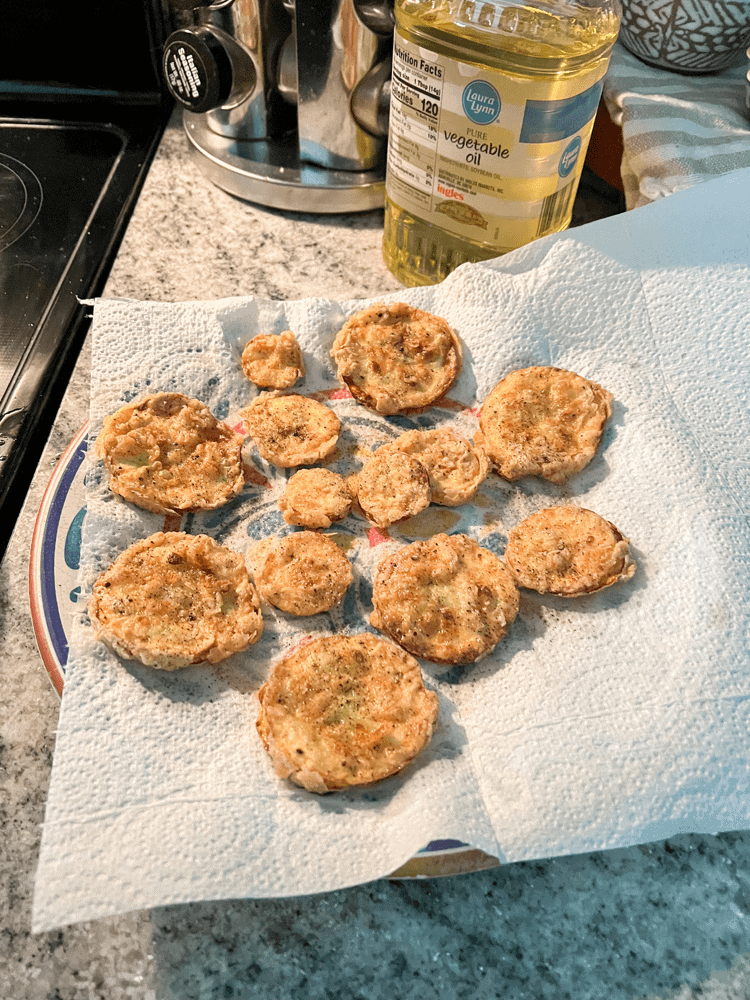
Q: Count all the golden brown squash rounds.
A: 13